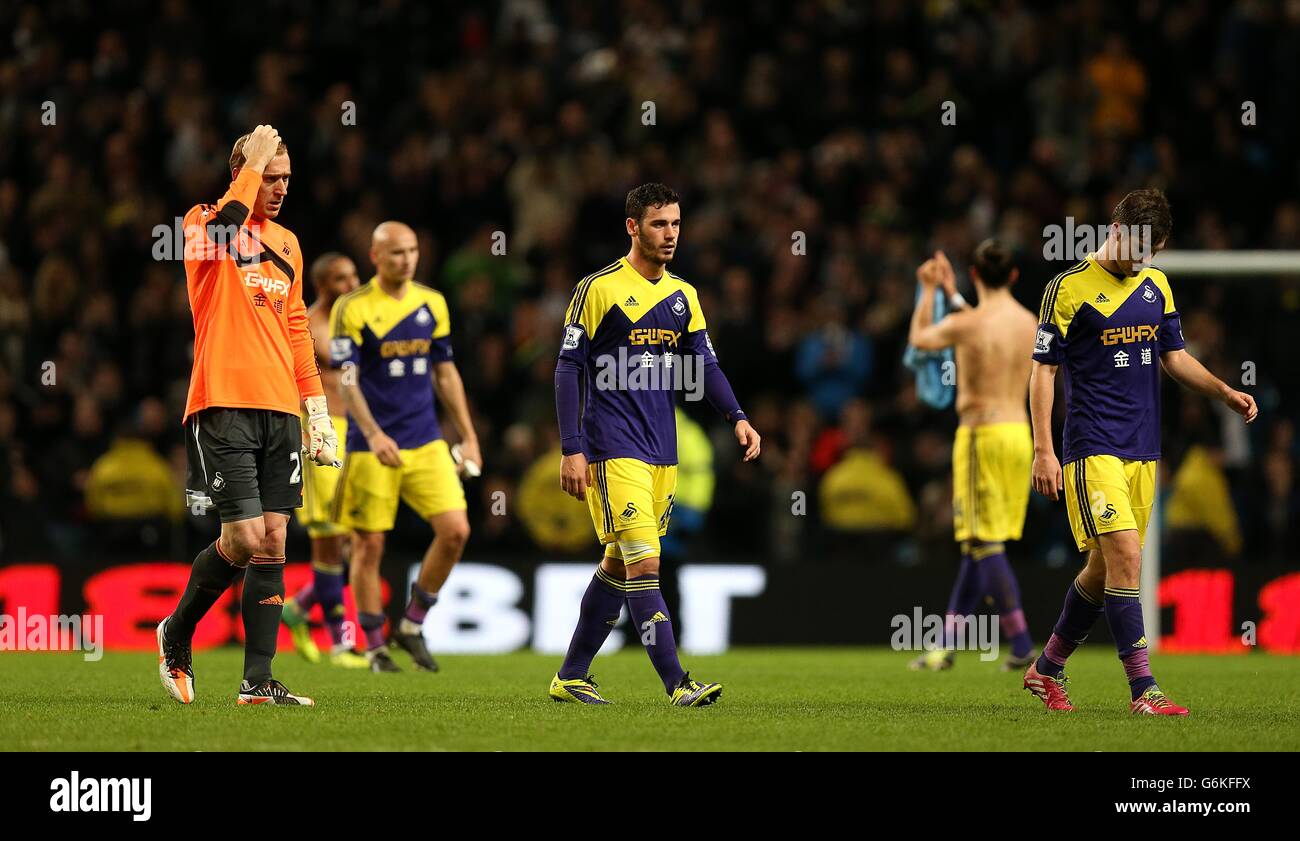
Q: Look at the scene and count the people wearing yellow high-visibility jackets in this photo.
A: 5